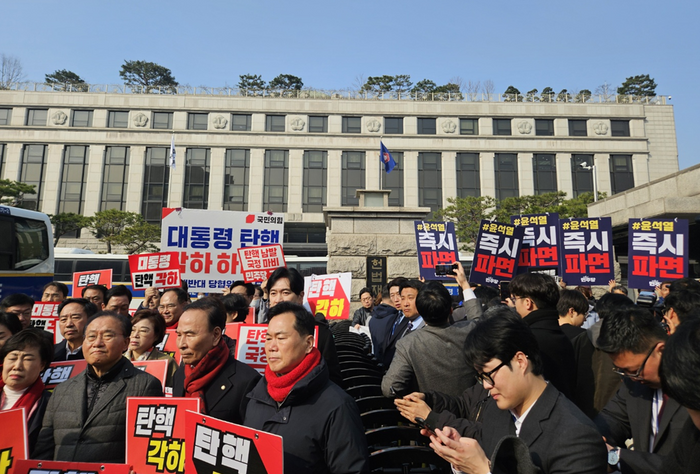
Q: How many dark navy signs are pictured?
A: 5